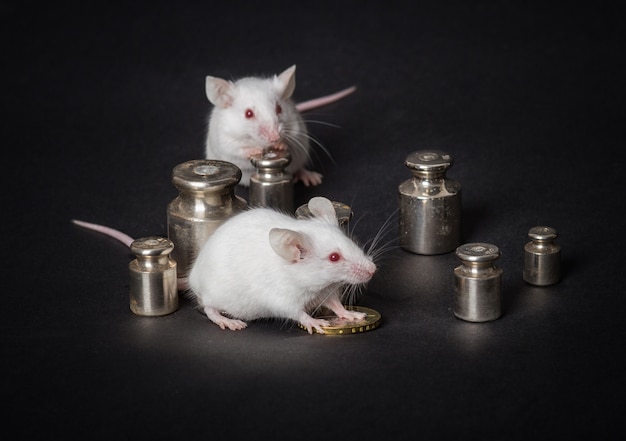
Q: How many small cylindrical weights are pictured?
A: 7